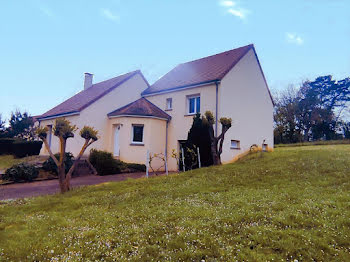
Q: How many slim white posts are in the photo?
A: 4